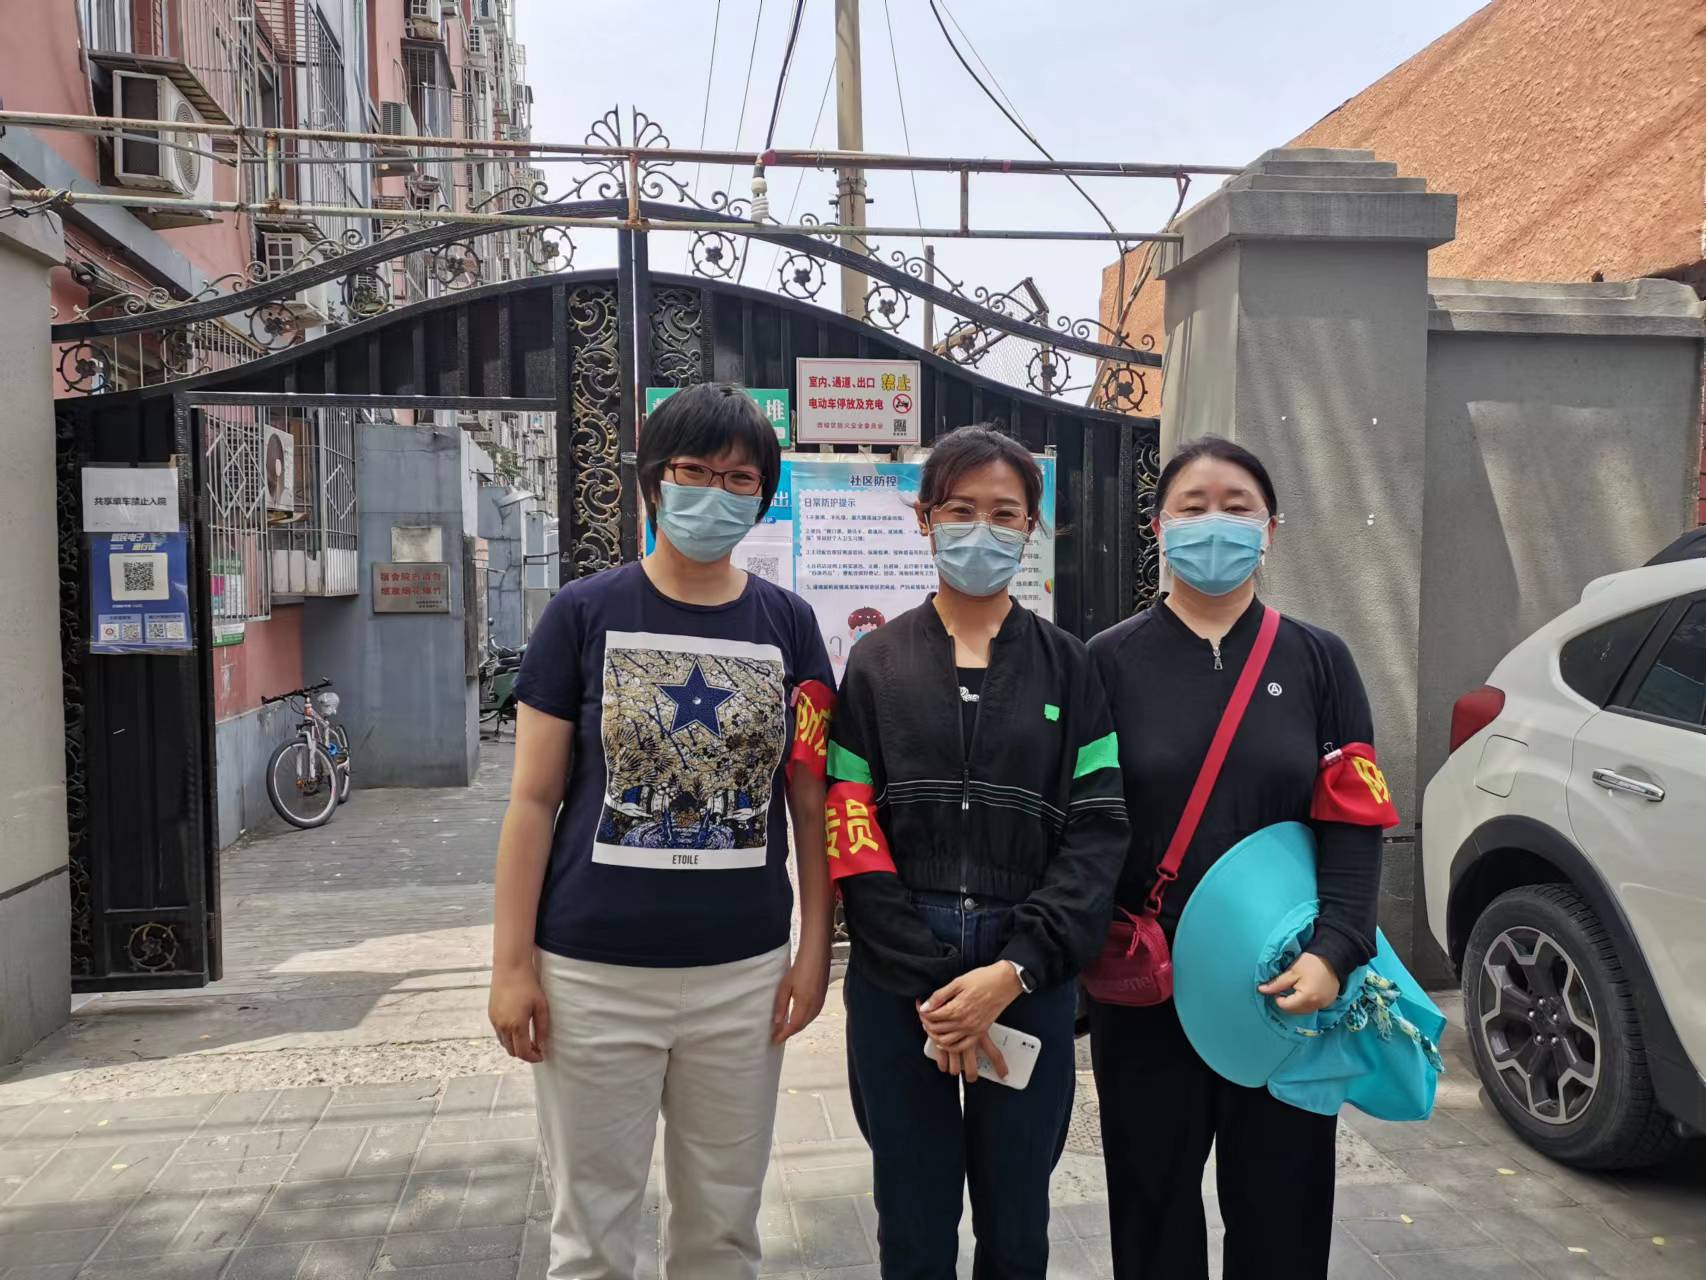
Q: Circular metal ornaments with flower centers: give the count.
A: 13